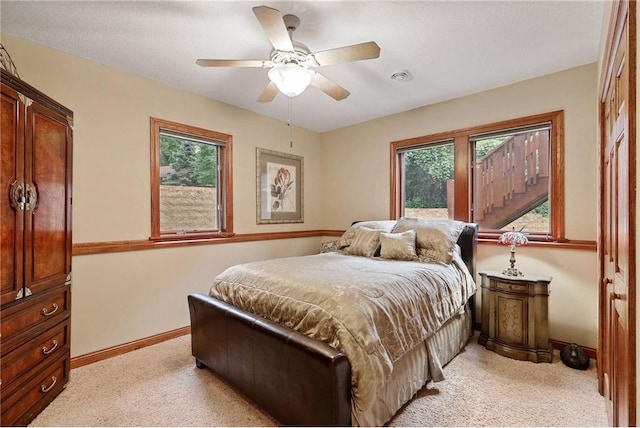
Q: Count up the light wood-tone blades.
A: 5